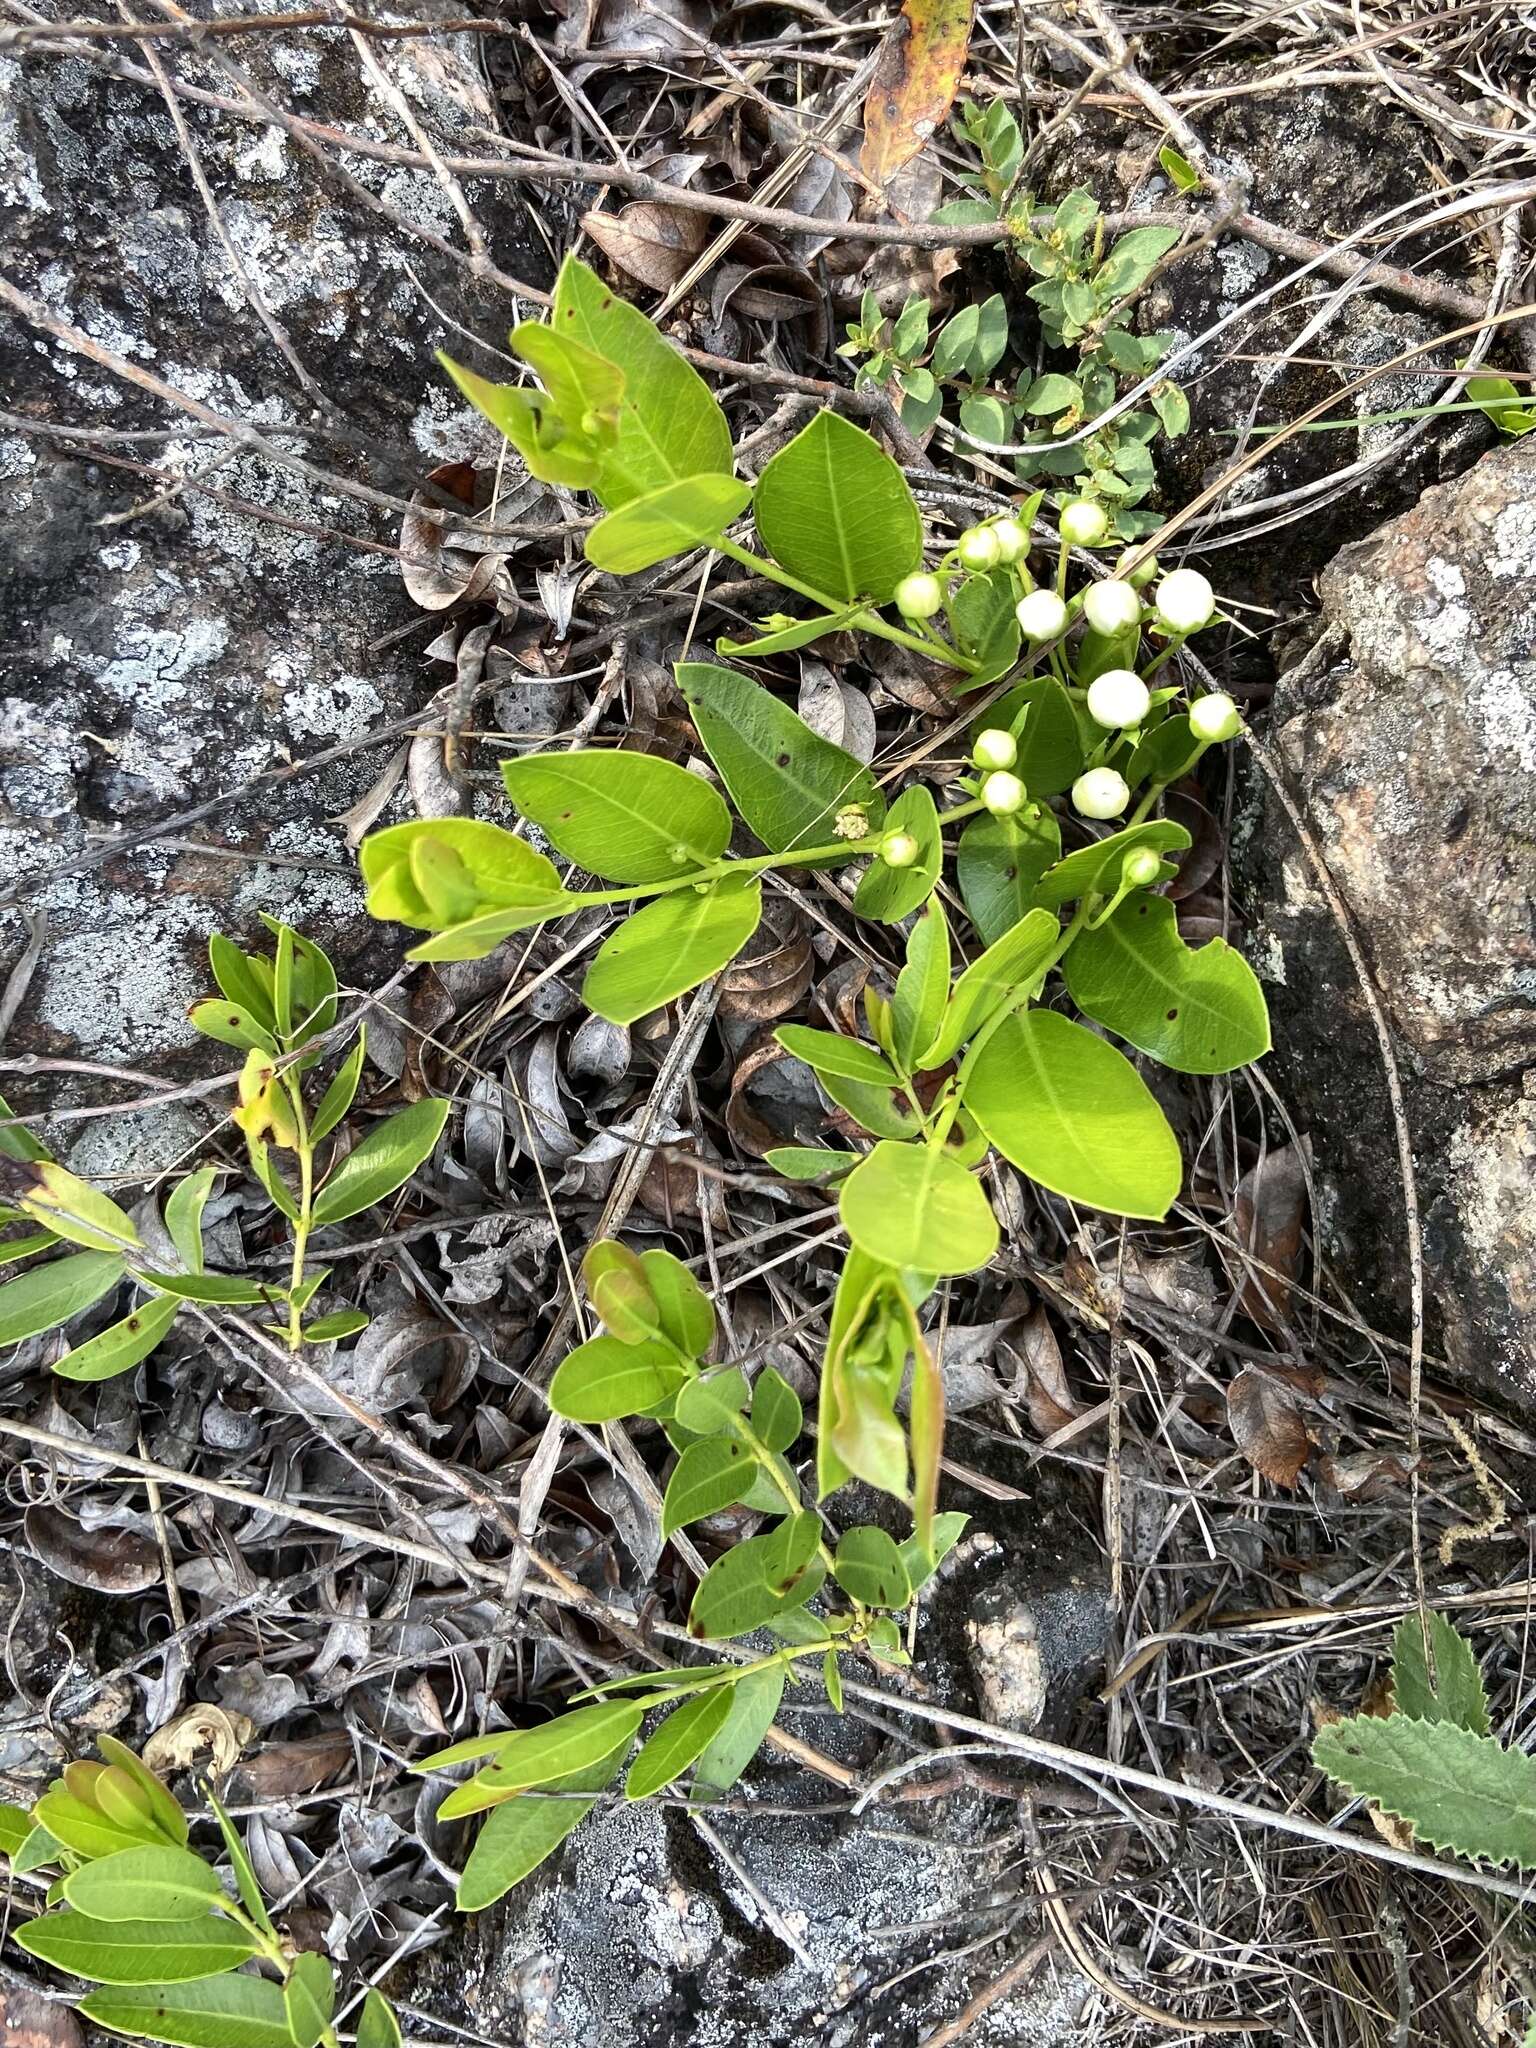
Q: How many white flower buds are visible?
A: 15